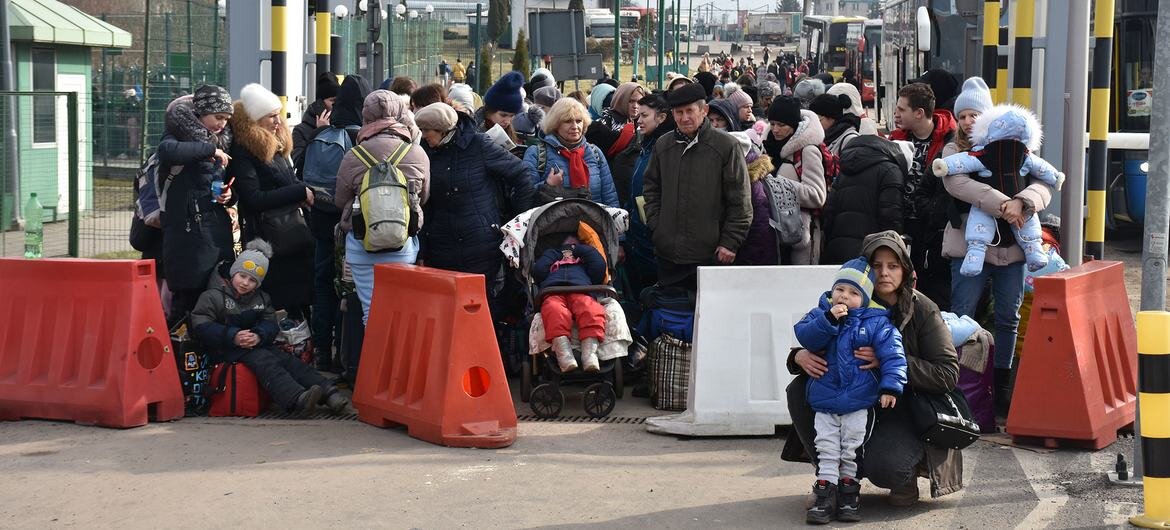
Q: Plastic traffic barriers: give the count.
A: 4